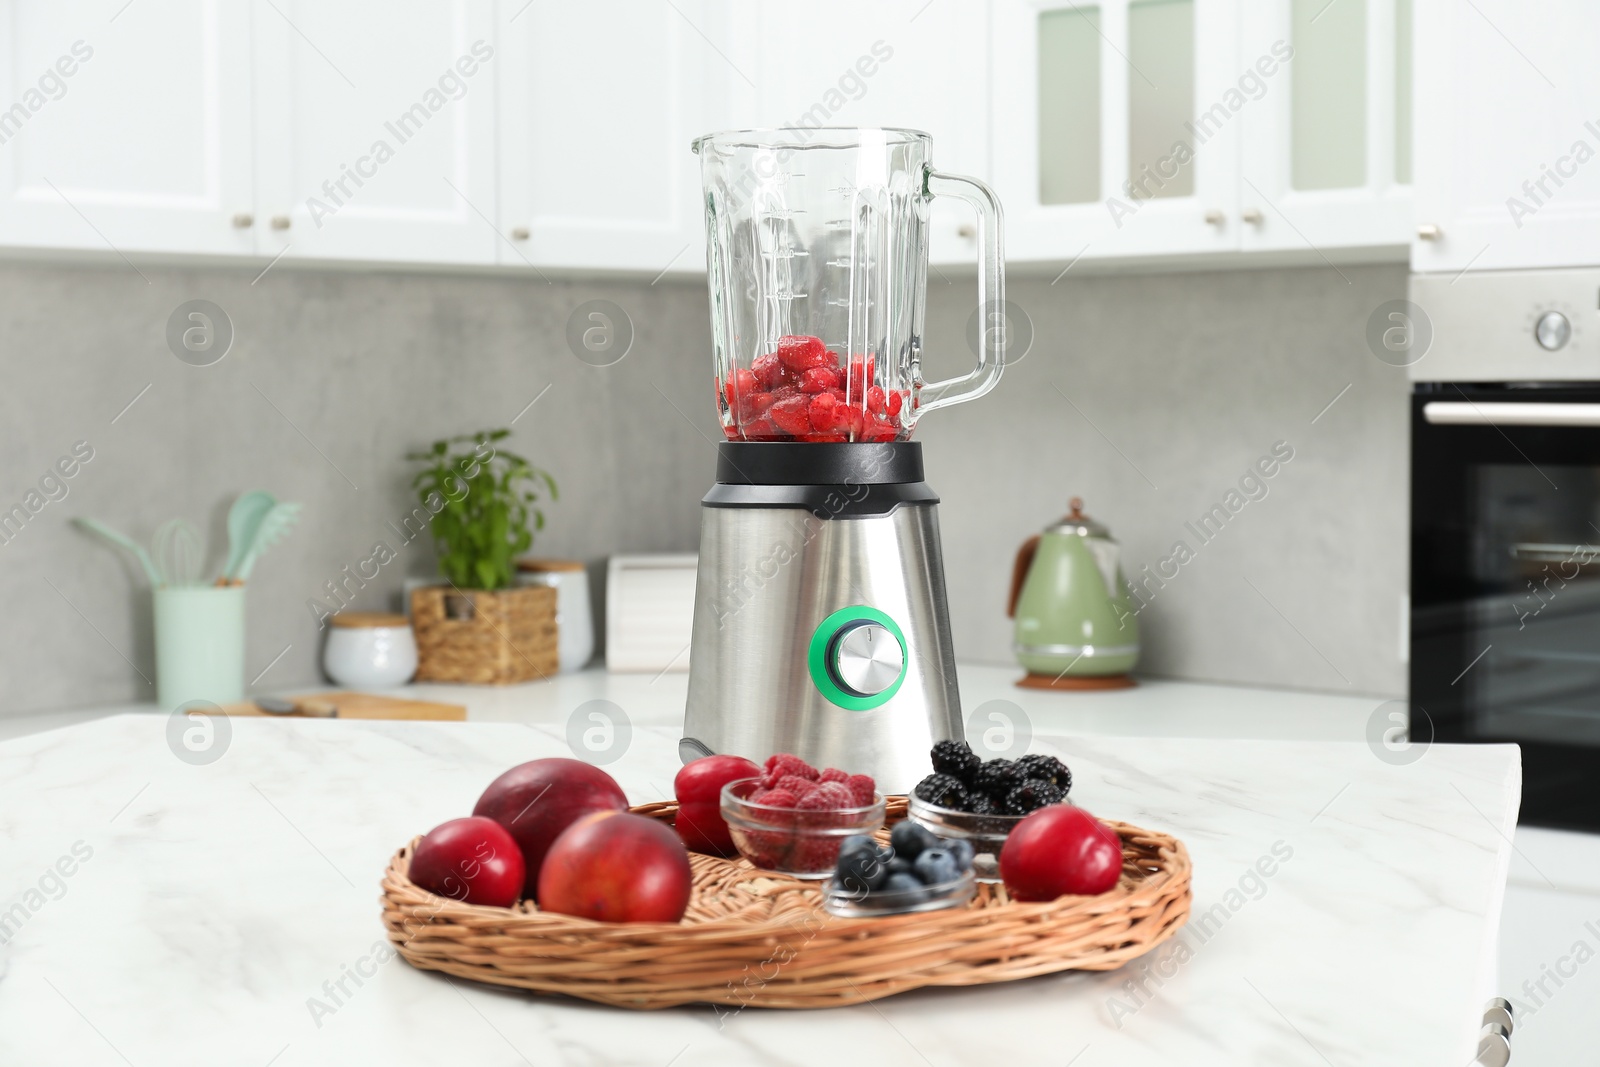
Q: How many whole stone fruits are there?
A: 5